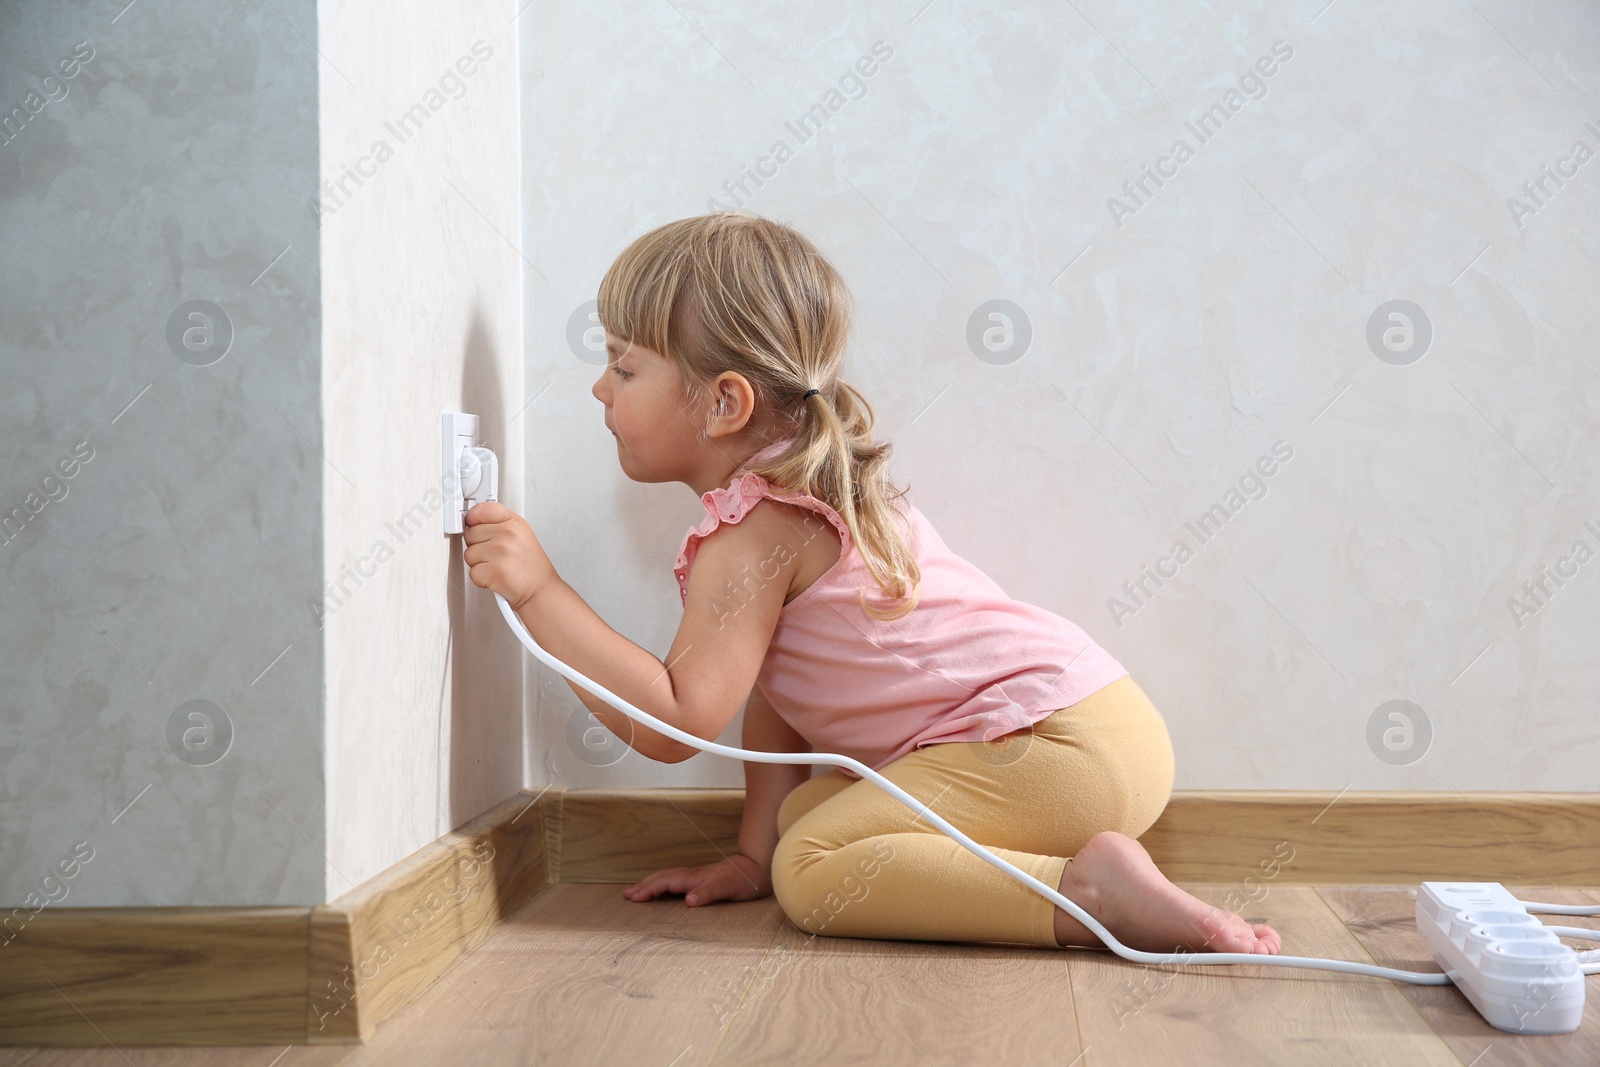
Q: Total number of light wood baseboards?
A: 3